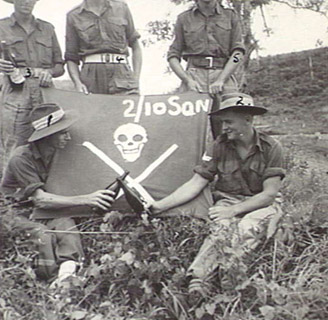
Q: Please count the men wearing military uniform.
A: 5